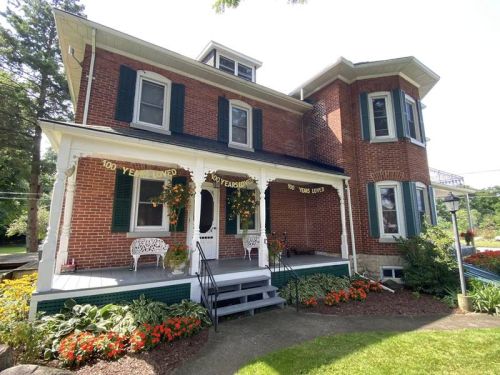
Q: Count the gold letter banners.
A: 3